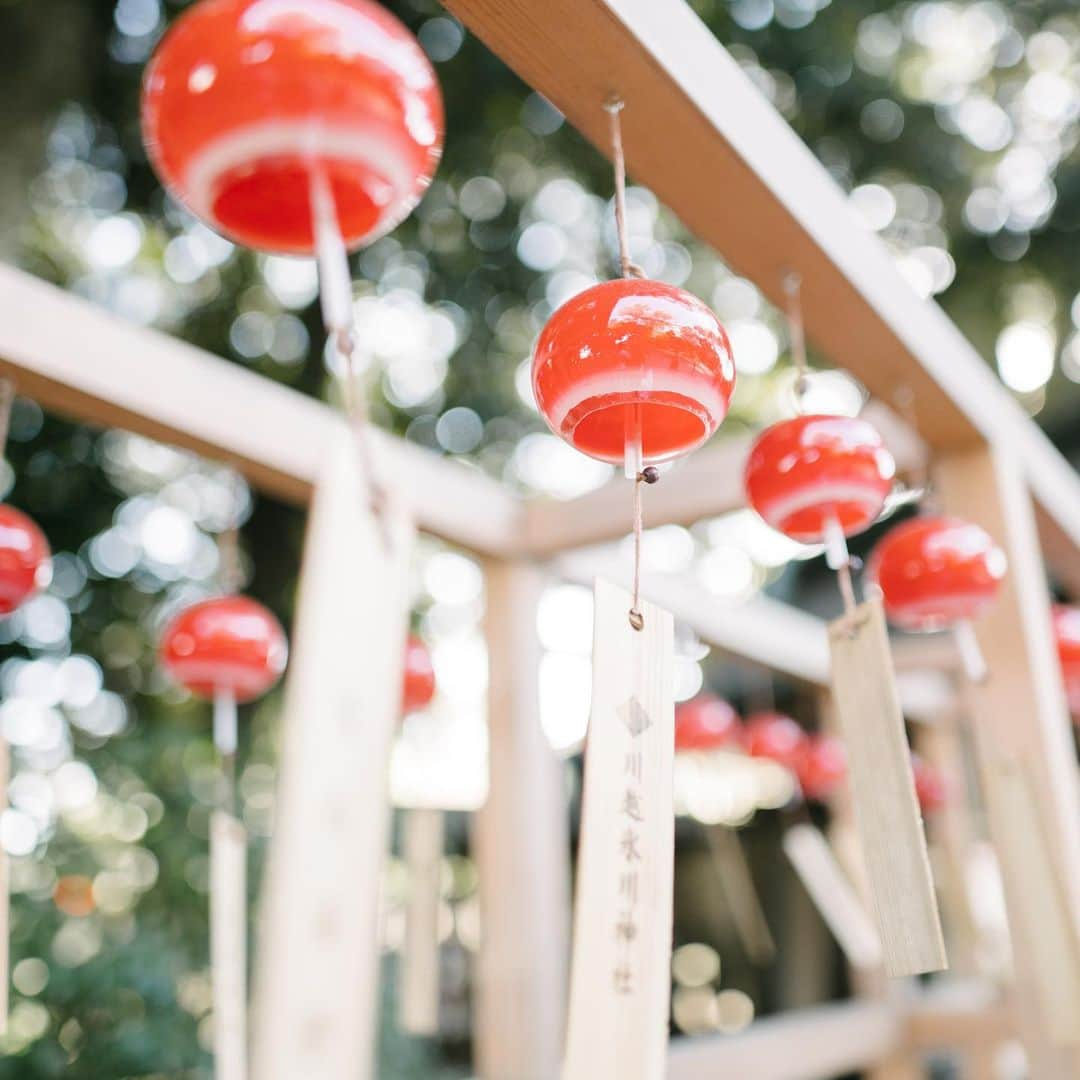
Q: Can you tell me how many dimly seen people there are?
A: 0